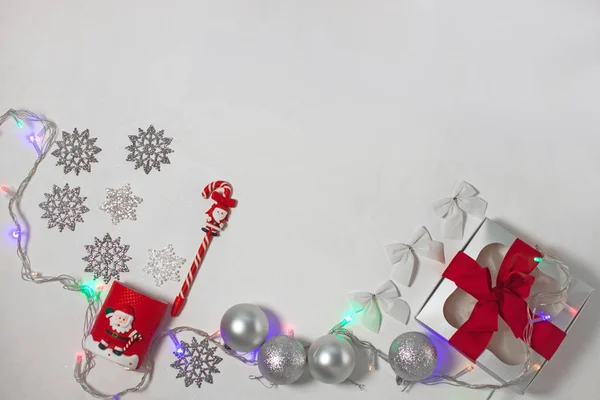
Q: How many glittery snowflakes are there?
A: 7